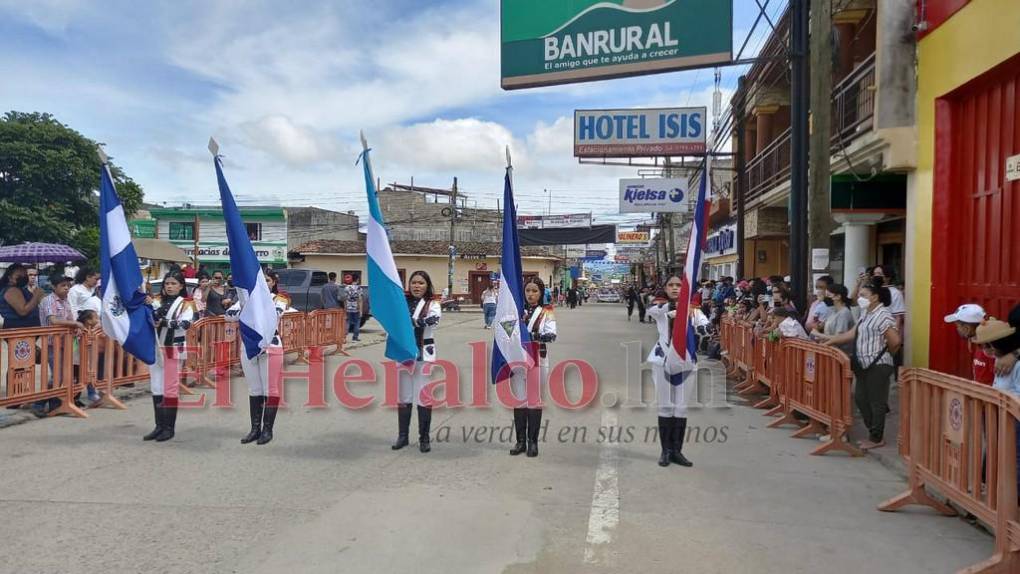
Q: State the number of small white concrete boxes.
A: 0